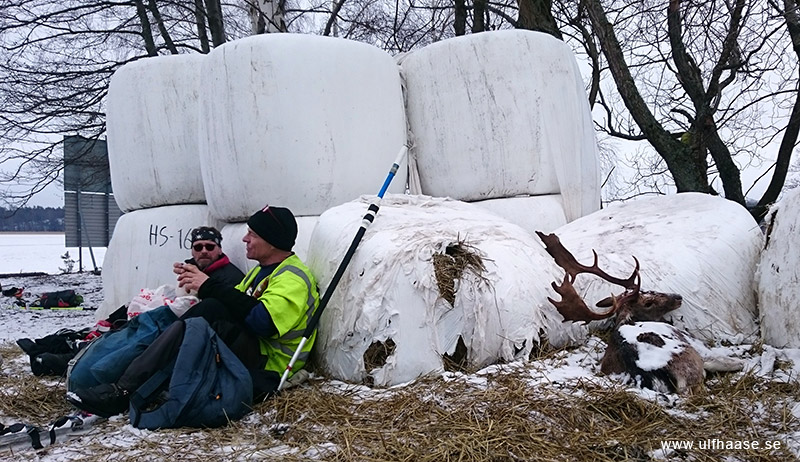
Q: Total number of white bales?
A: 9